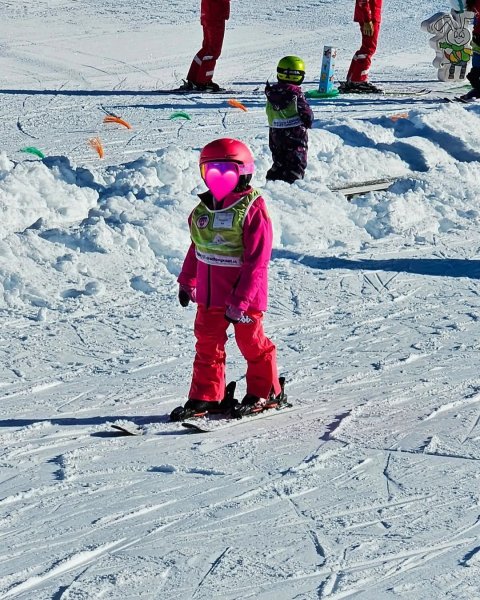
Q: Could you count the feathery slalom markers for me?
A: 6